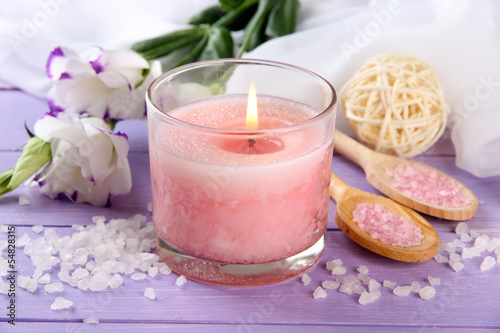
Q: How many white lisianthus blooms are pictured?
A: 2